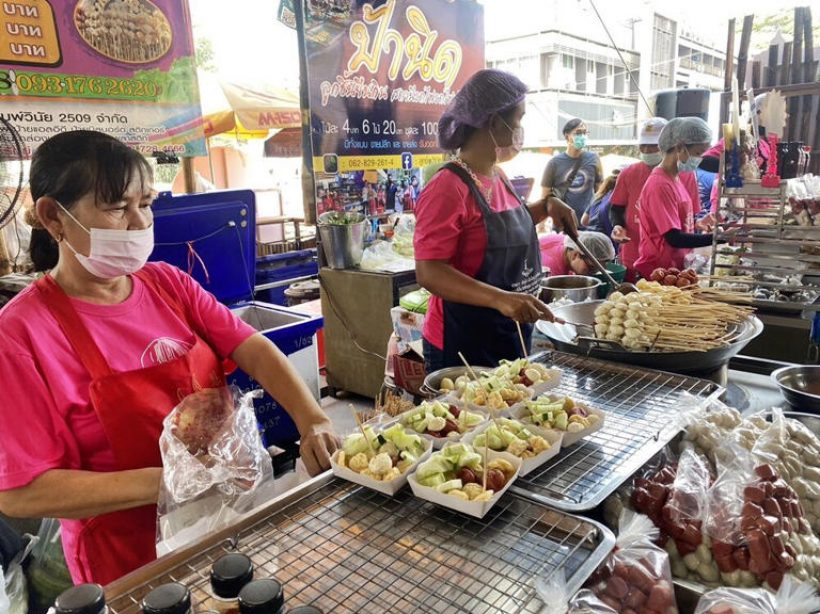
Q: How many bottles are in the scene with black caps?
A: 5